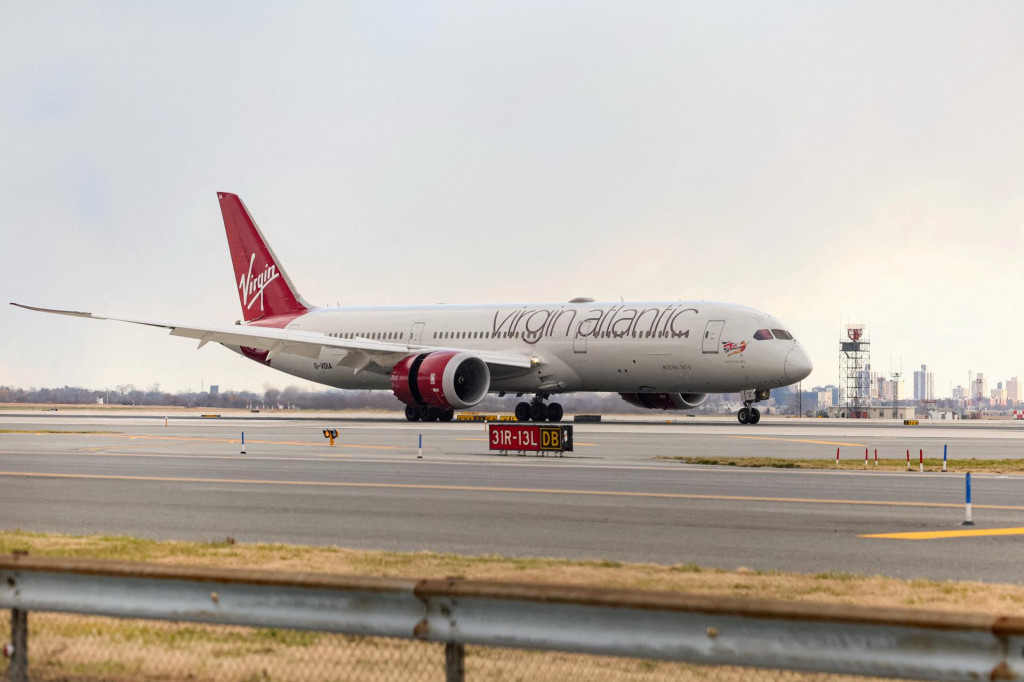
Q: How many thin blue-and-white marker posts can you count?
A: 4